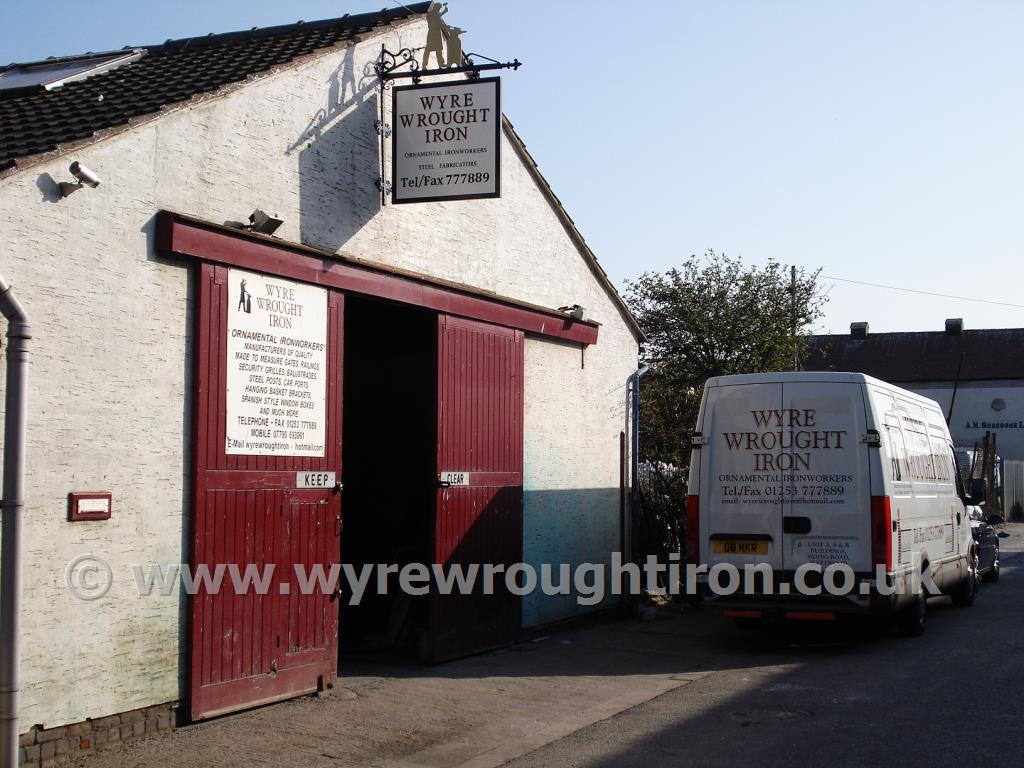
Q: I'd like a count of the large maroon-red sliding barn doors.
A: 2